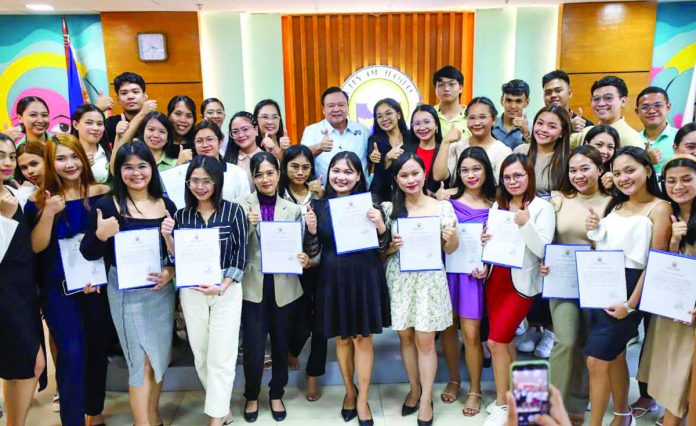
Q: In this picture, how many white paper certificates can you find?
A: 13